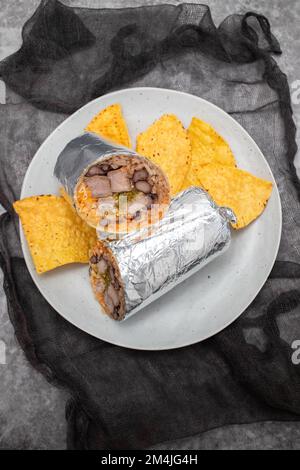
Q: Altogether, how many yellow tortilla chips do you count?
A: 5